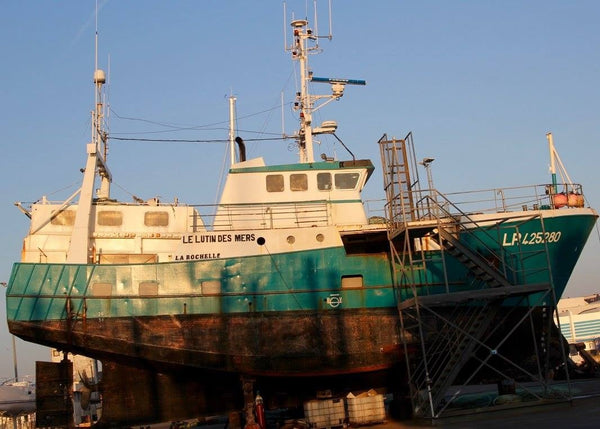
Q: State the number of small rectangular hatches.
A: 4